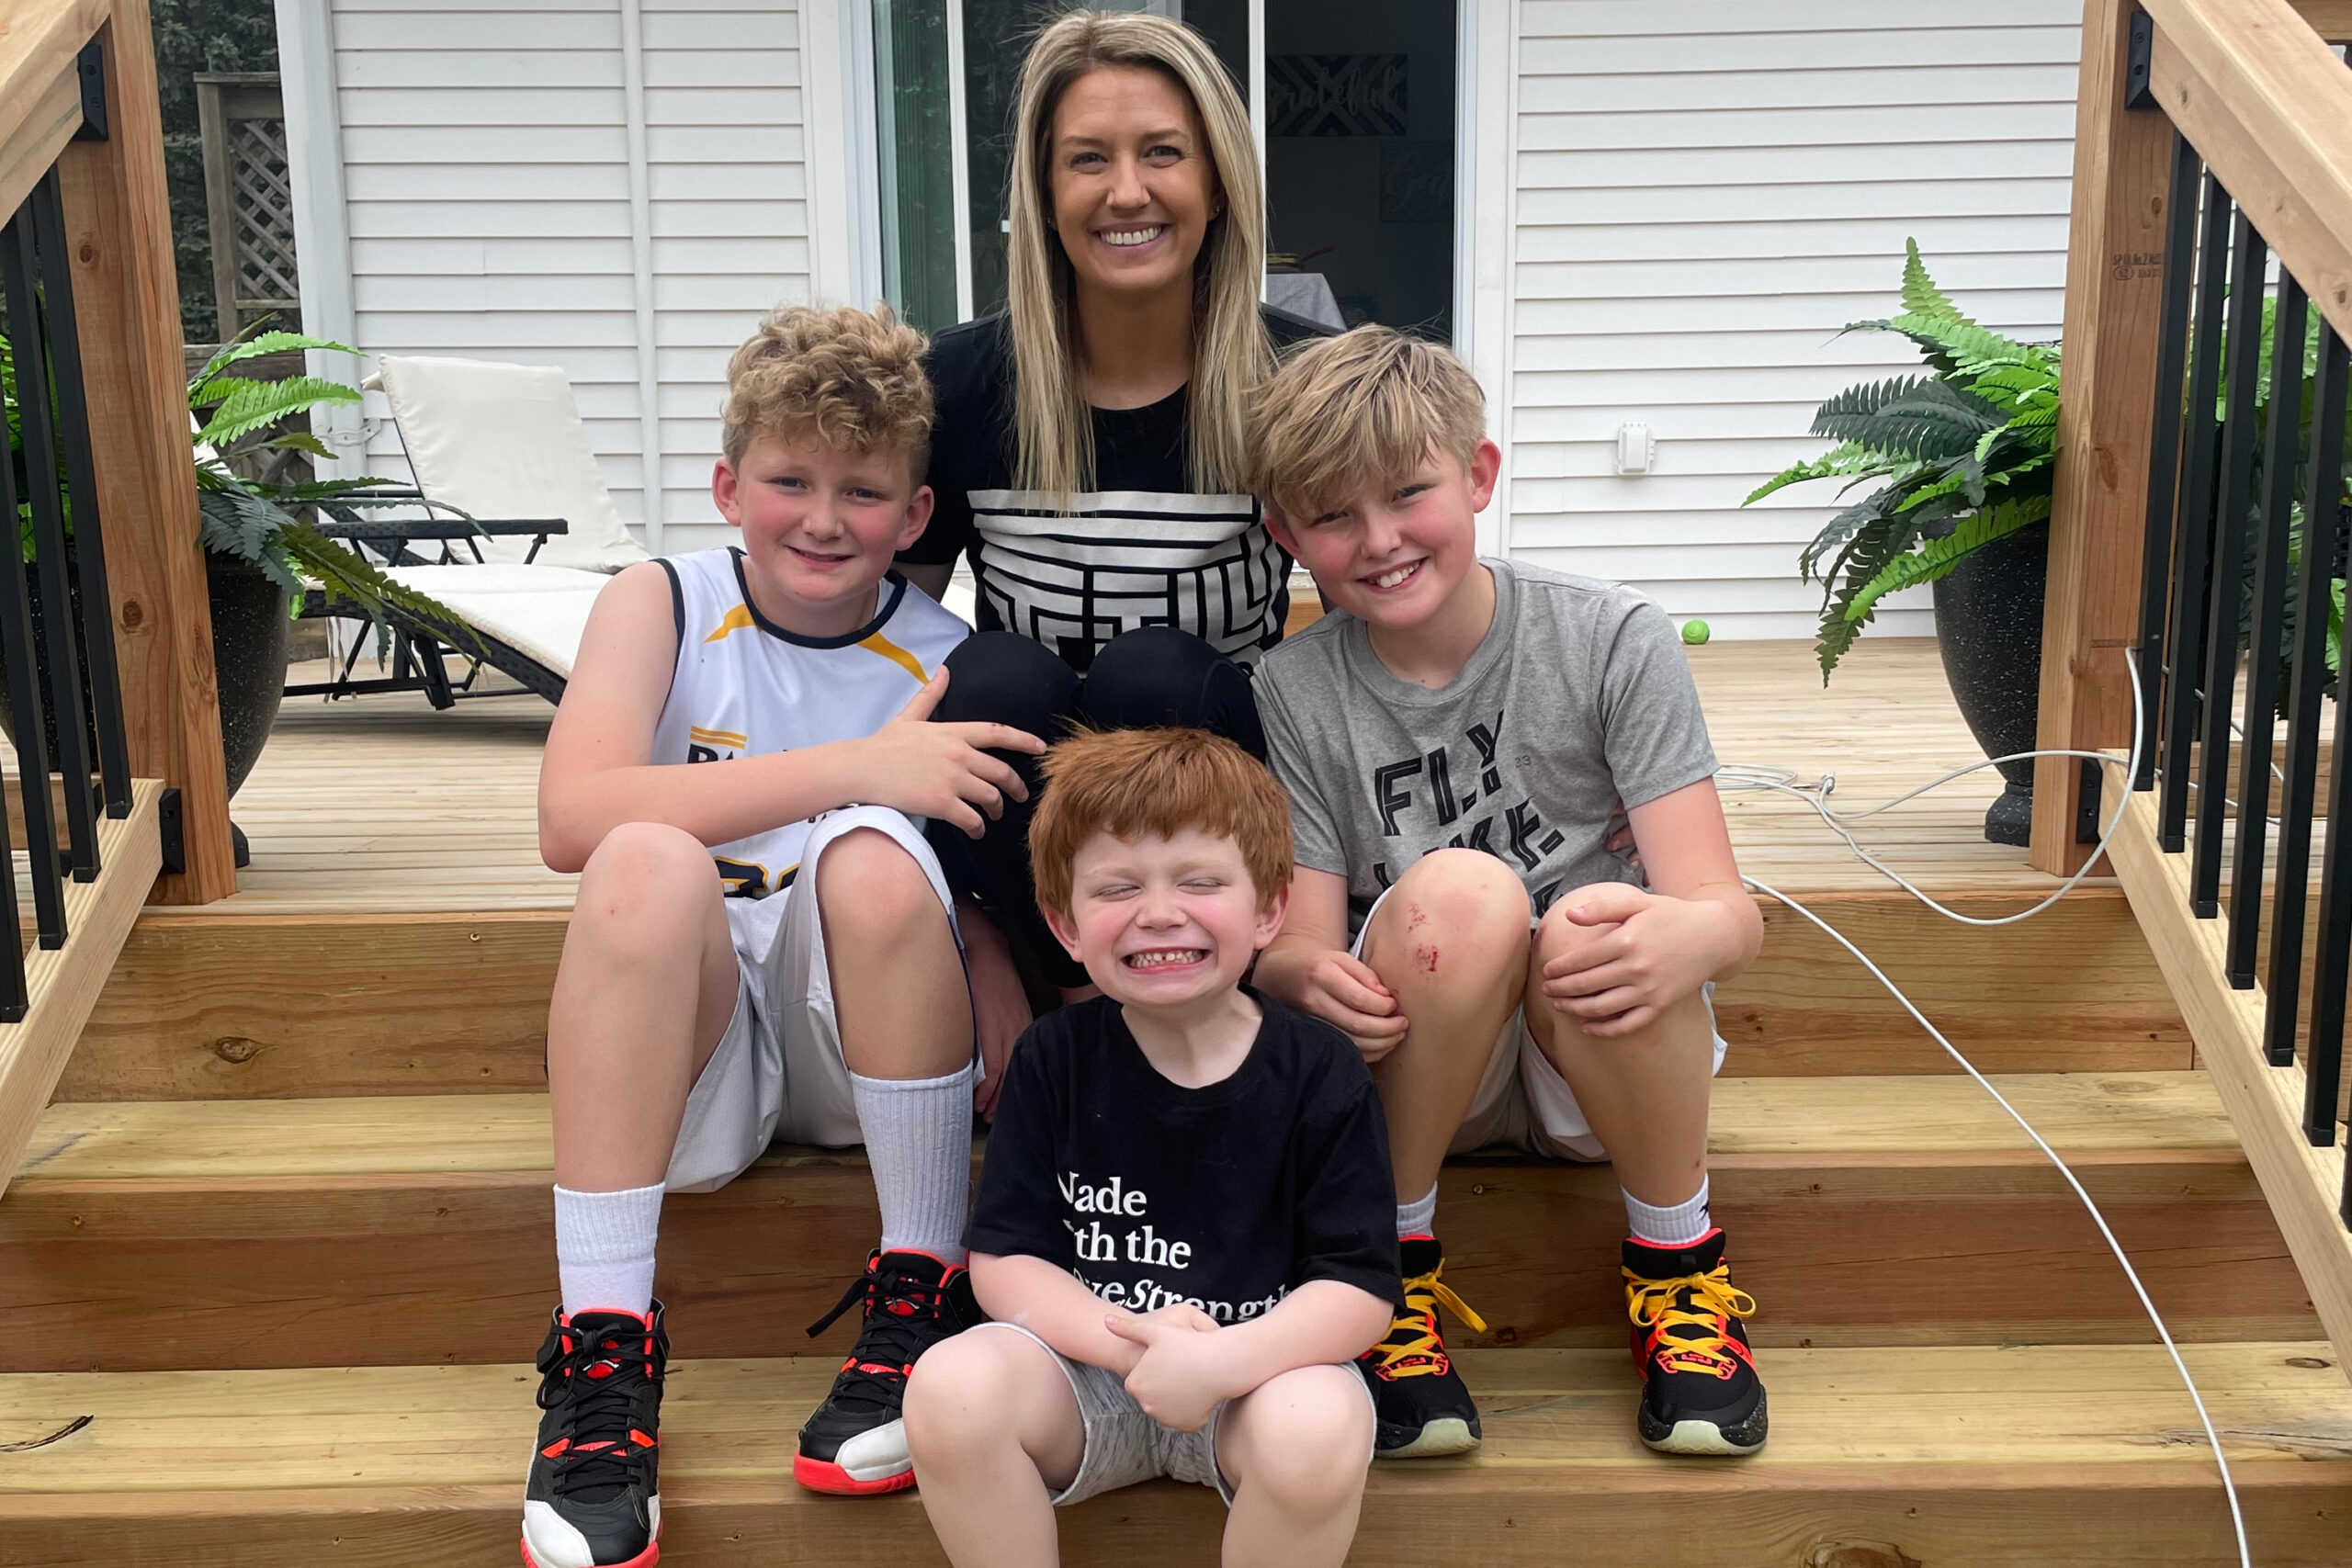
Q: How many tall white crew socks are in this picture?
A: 2